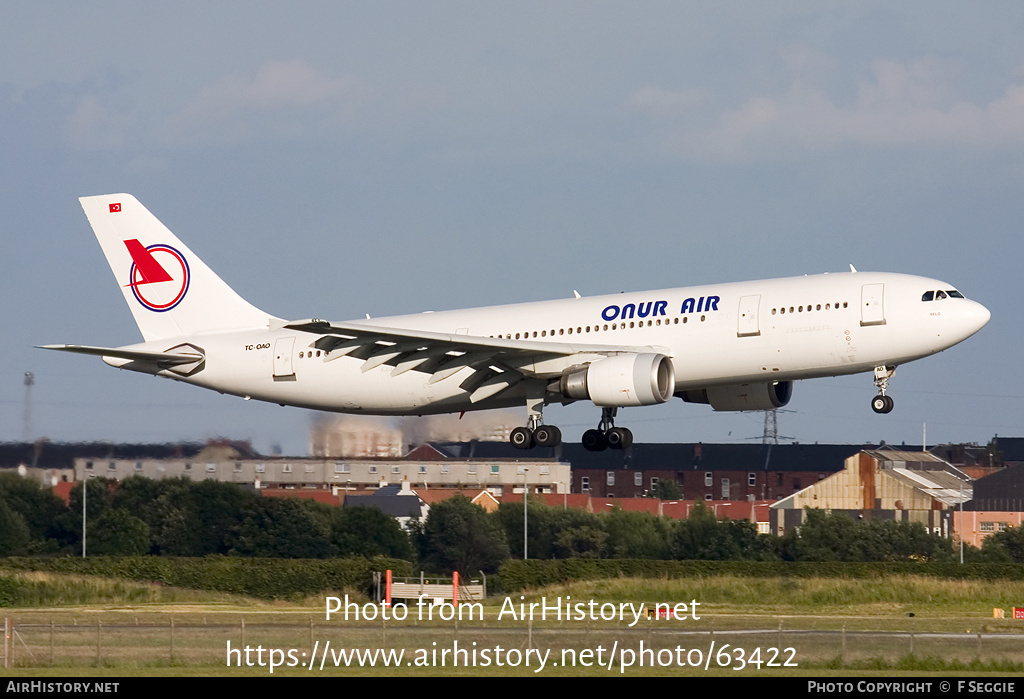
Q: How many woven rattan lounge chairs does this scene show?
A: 0